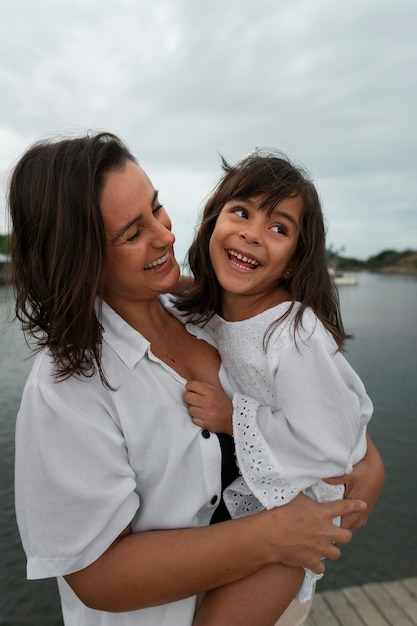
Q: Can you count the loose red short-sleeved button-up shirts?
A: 0